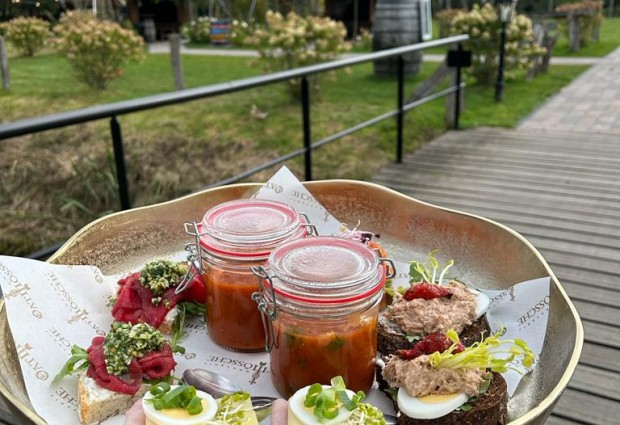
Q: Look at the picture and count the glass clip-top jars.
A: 2